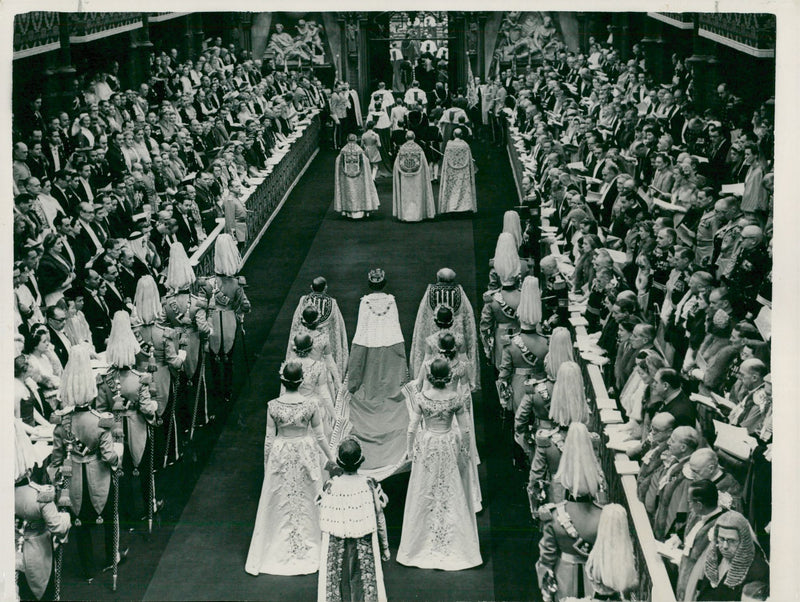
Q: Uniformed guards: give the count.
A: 13